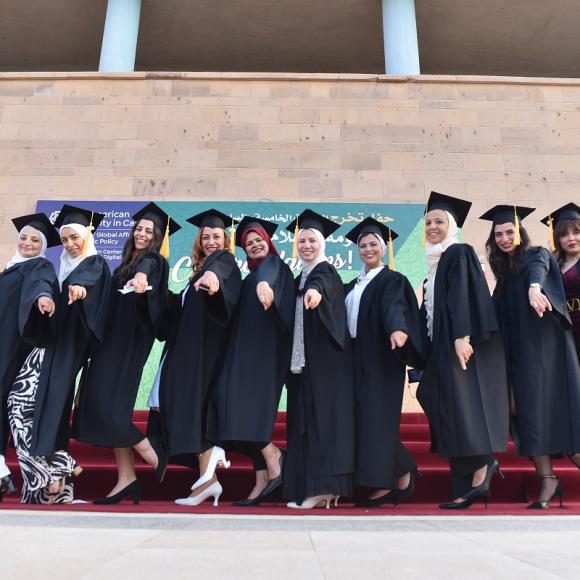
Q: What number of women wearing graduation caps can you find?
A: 10